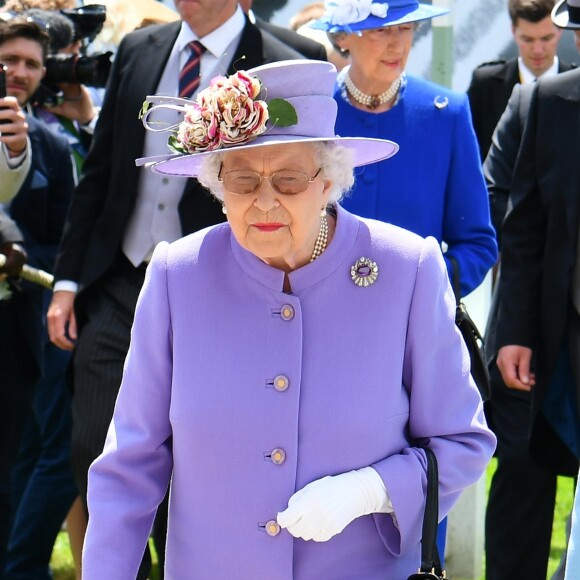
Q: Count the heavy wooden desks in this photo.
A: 0